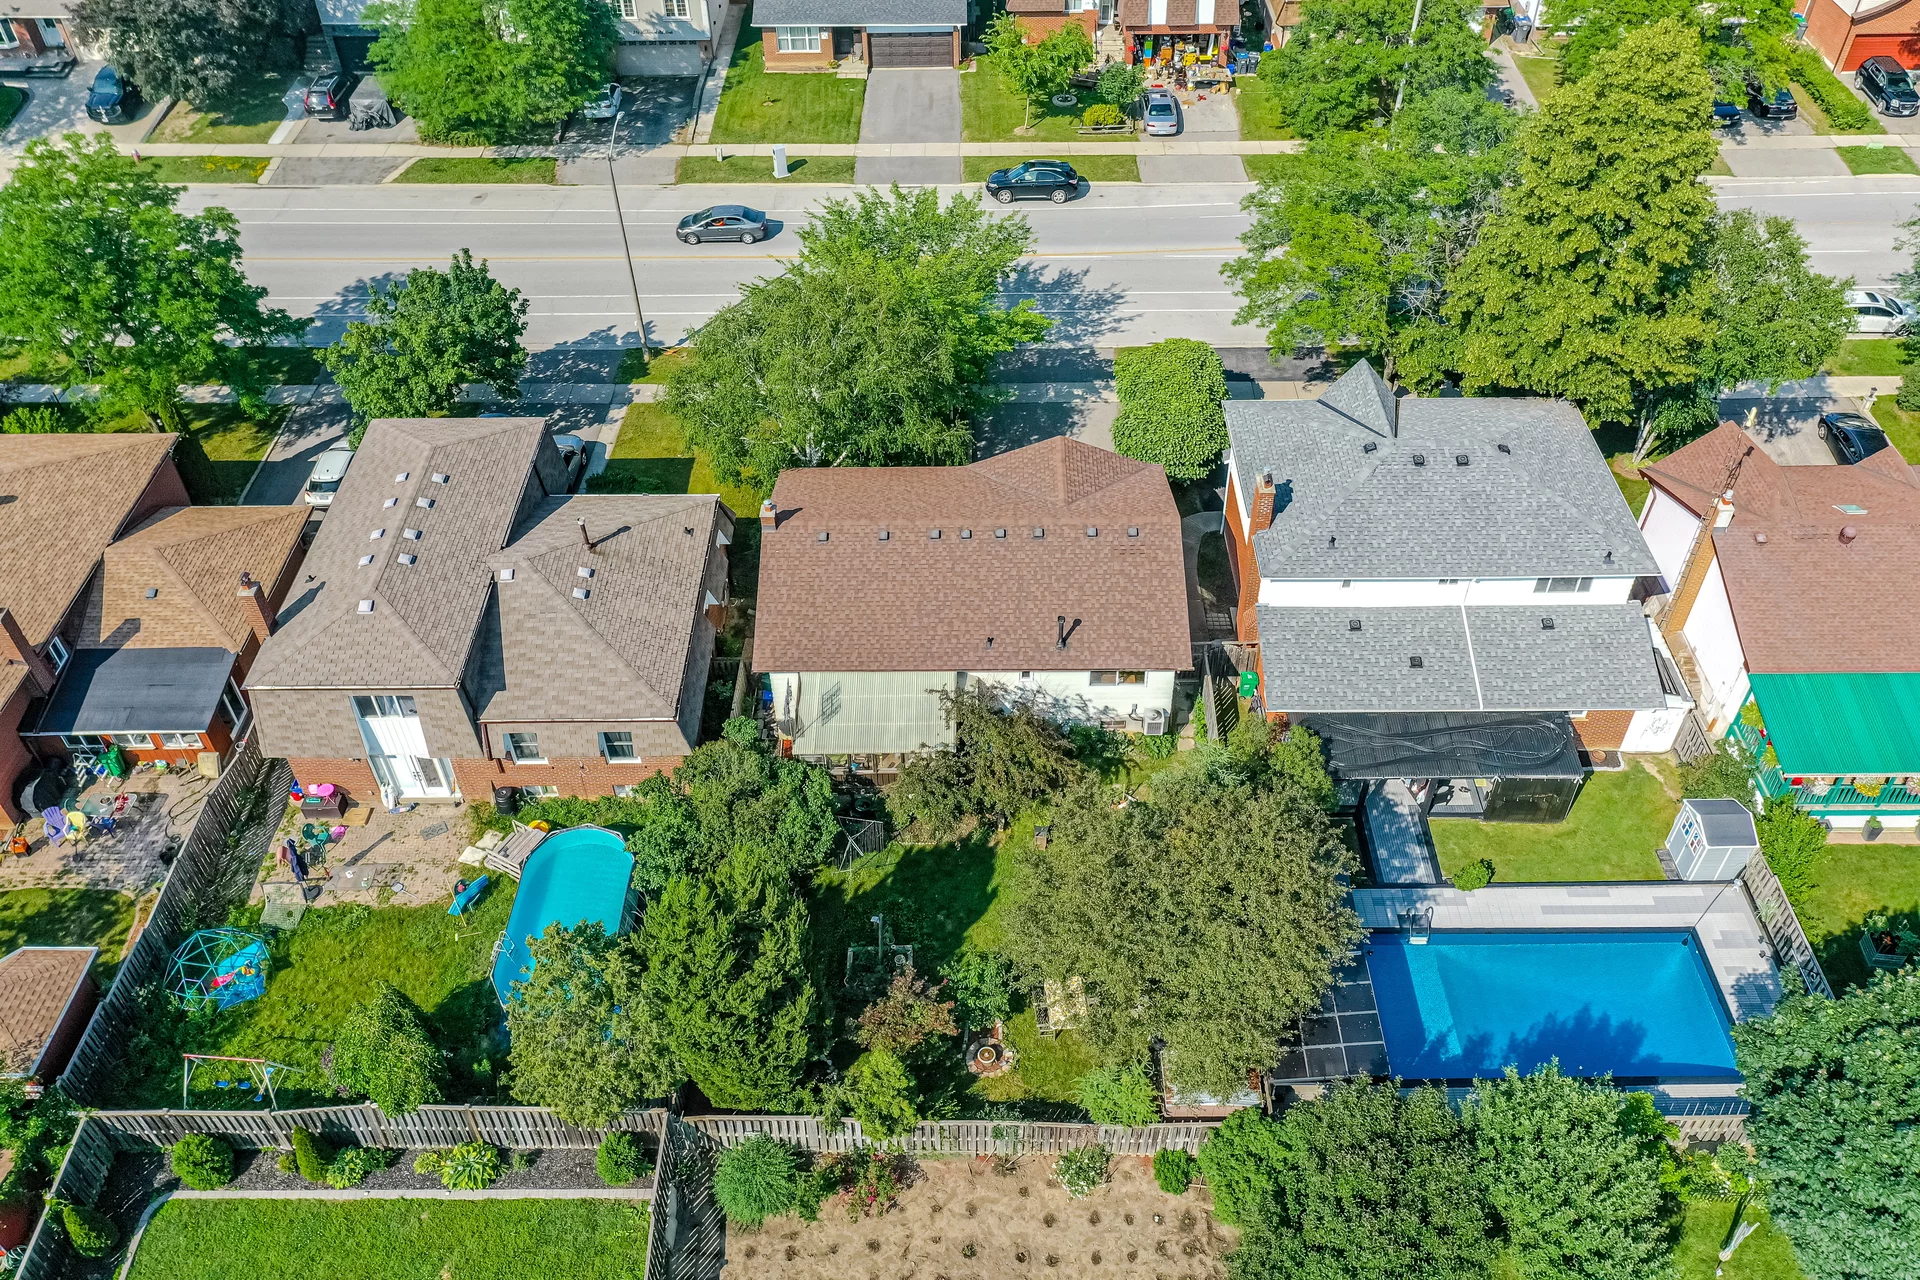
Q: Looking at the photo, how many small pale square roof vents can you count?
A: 12